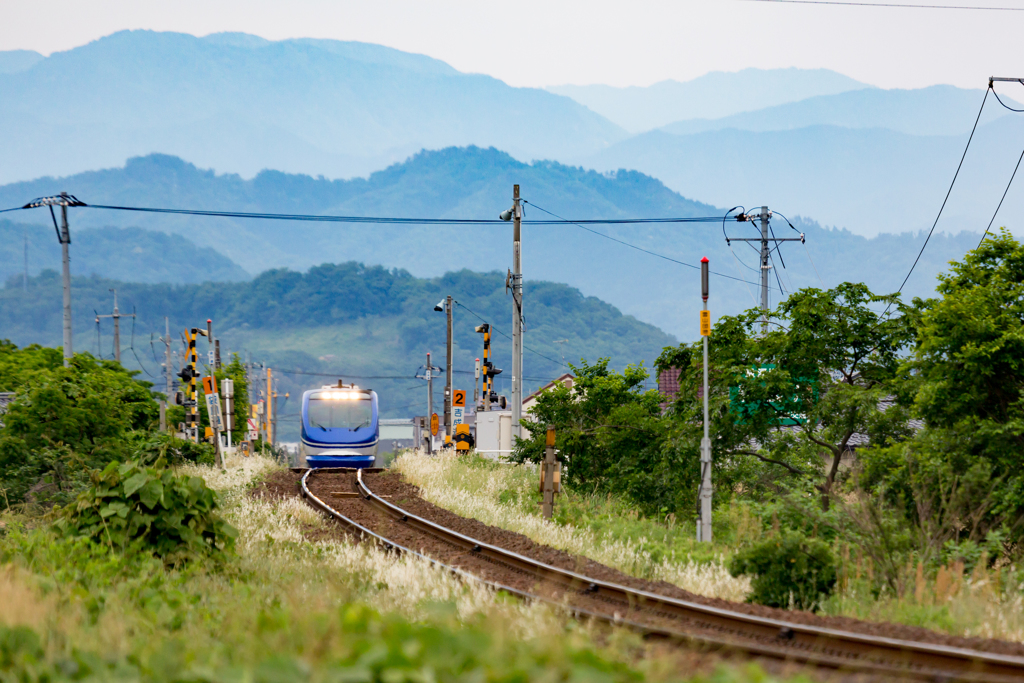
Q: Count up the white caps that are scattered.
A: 0